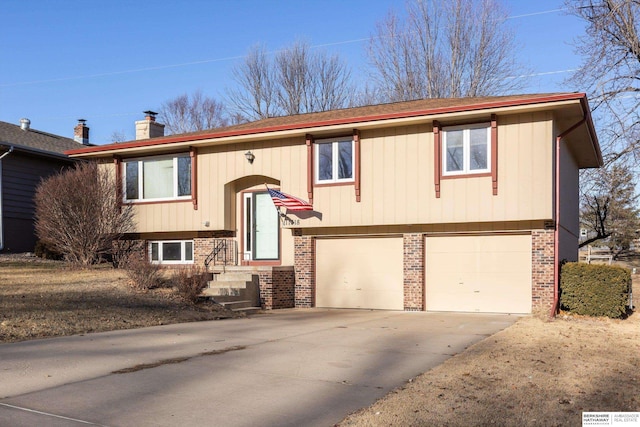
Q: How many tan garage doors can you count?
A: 2